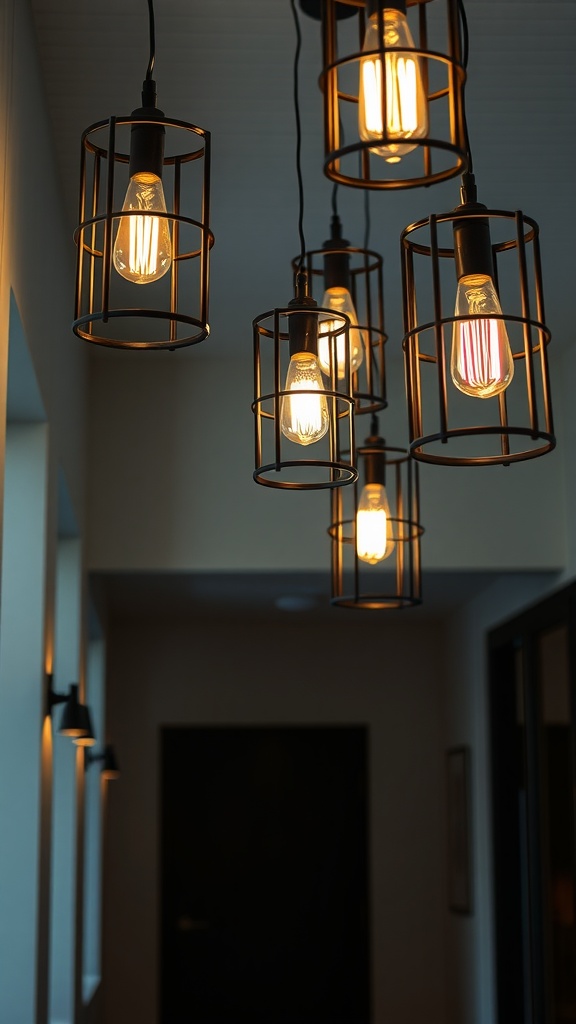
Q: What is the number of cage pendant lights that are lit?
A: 6